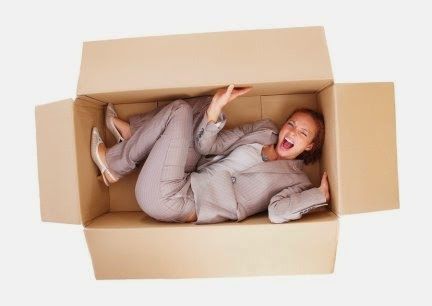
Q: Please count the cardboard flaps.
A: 4